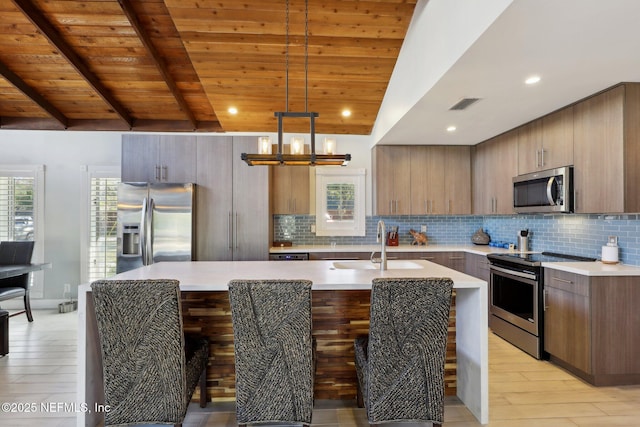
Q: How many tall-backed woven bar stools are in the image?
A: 3